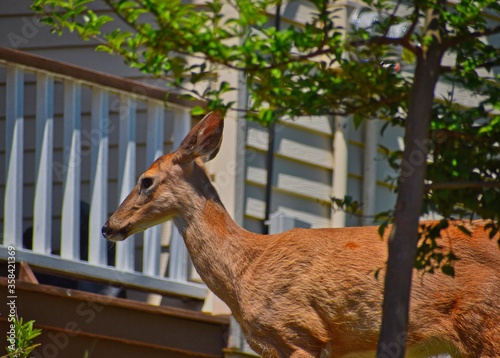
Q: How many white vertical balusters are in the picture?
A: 7